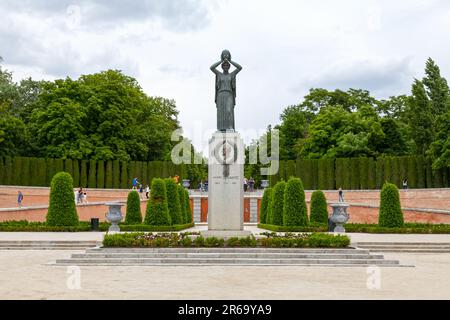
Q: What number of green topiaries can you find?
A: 12